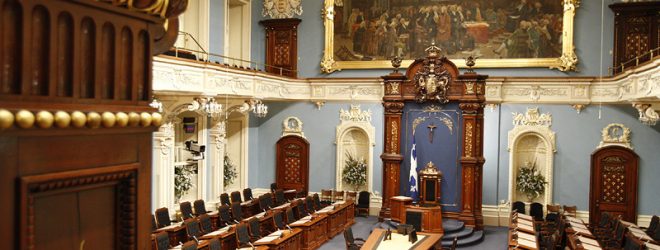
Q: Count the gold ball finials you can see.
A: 11